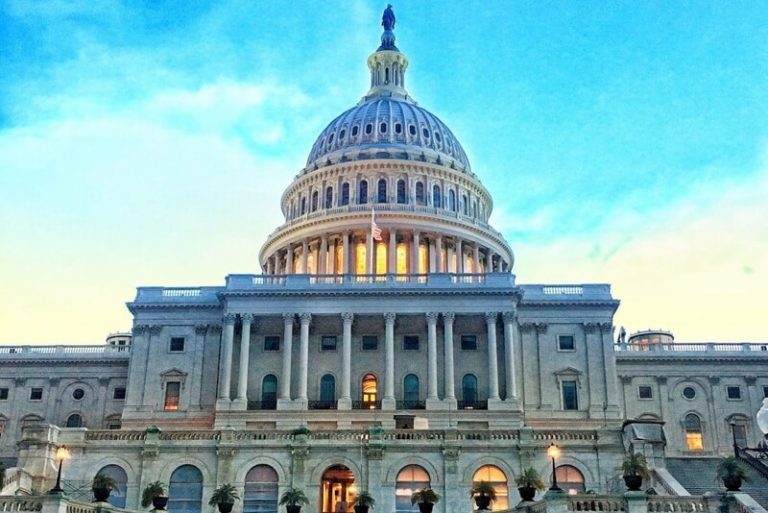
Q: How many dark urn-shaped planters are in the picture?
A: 10